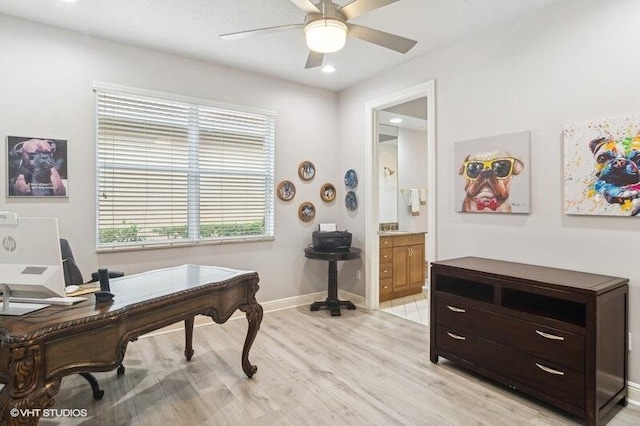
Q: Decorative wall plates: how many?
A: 6